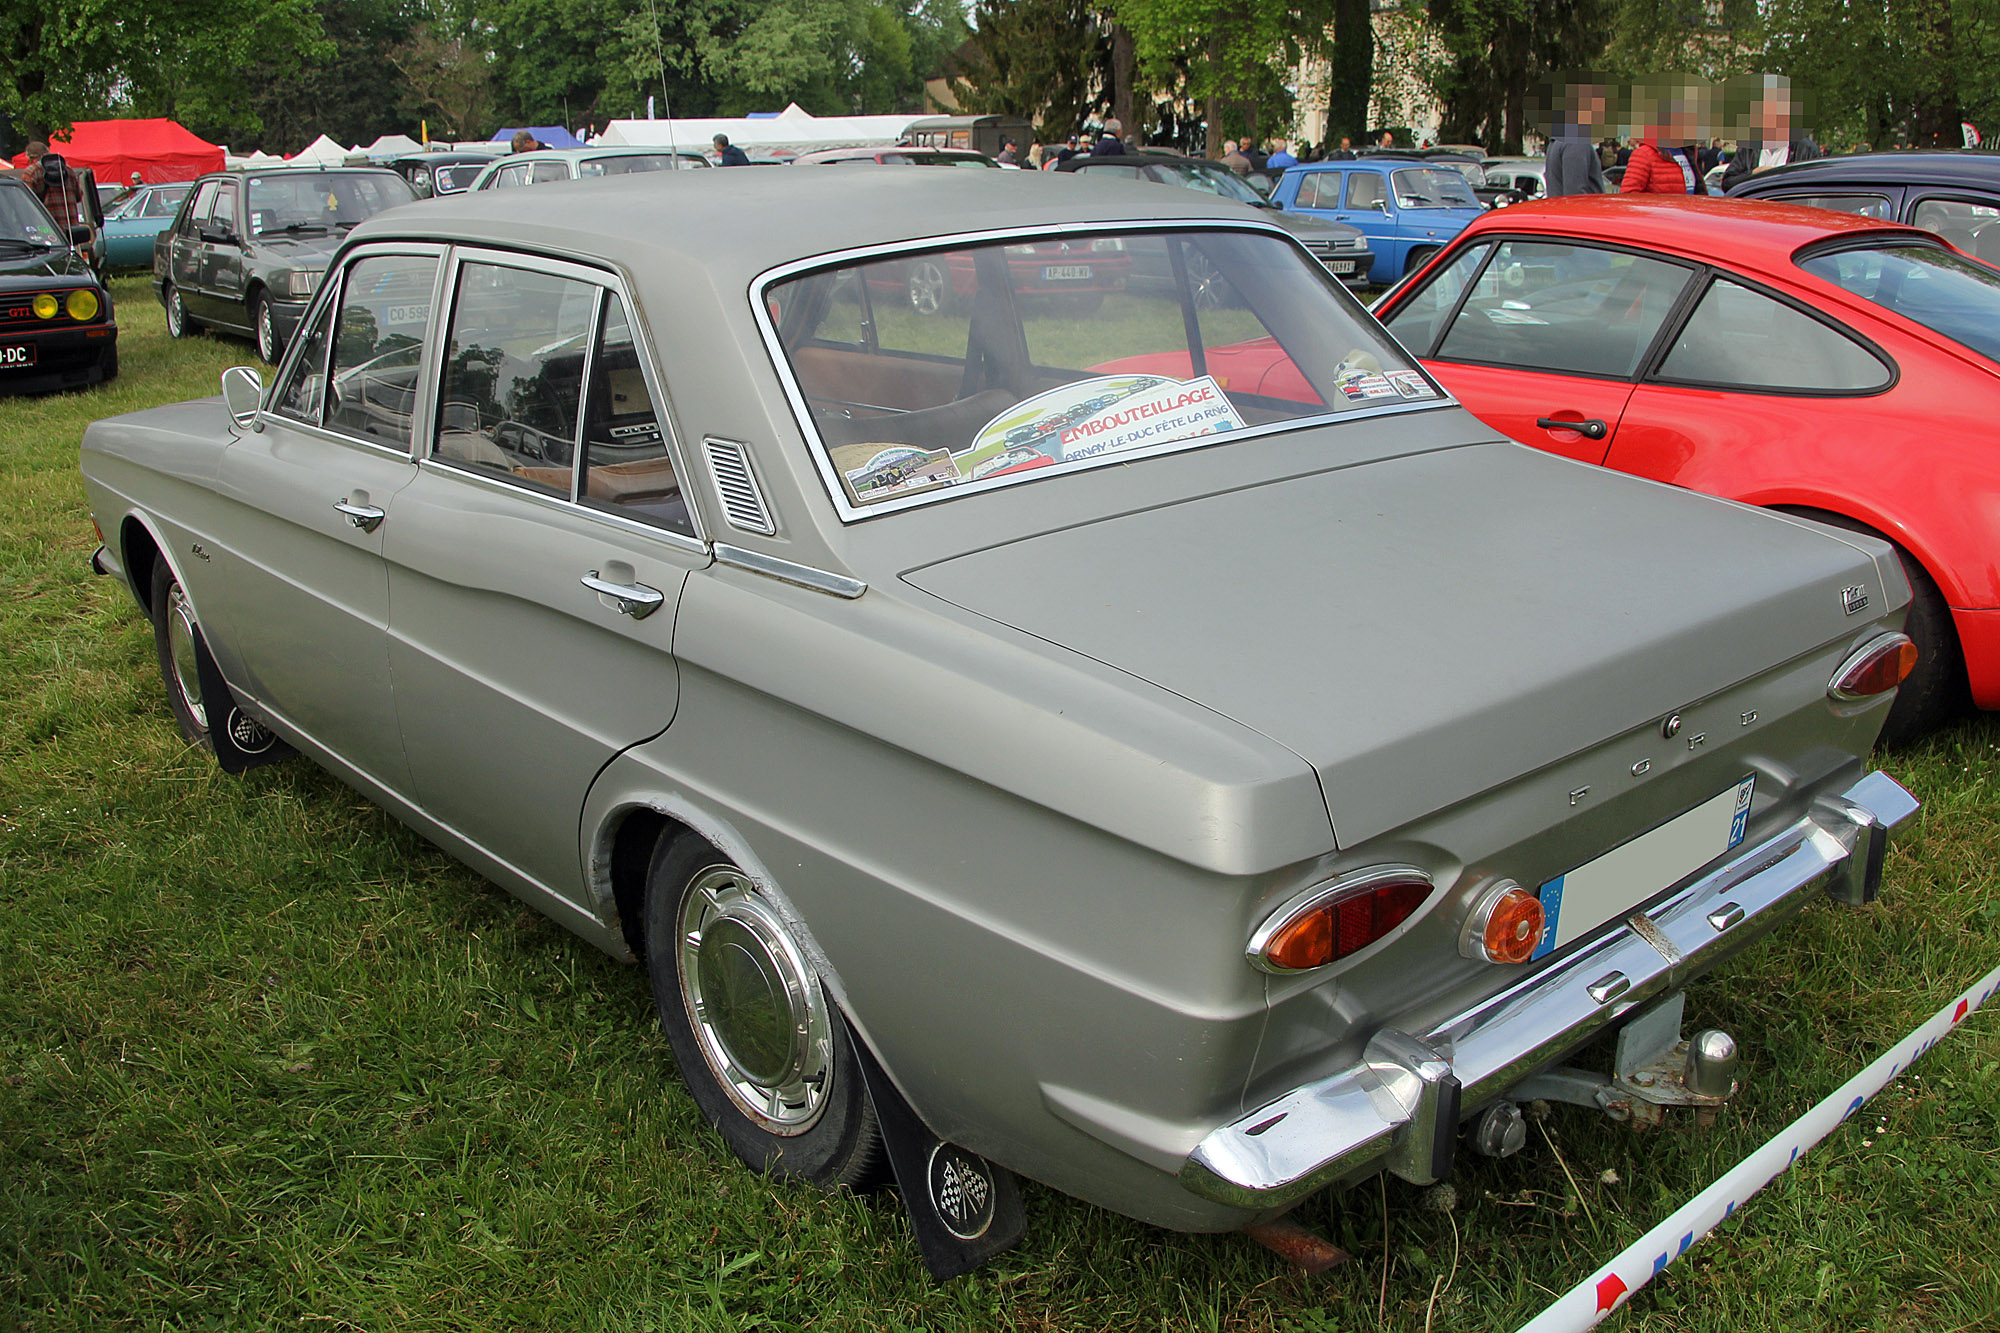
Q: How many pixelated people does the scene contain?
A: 3